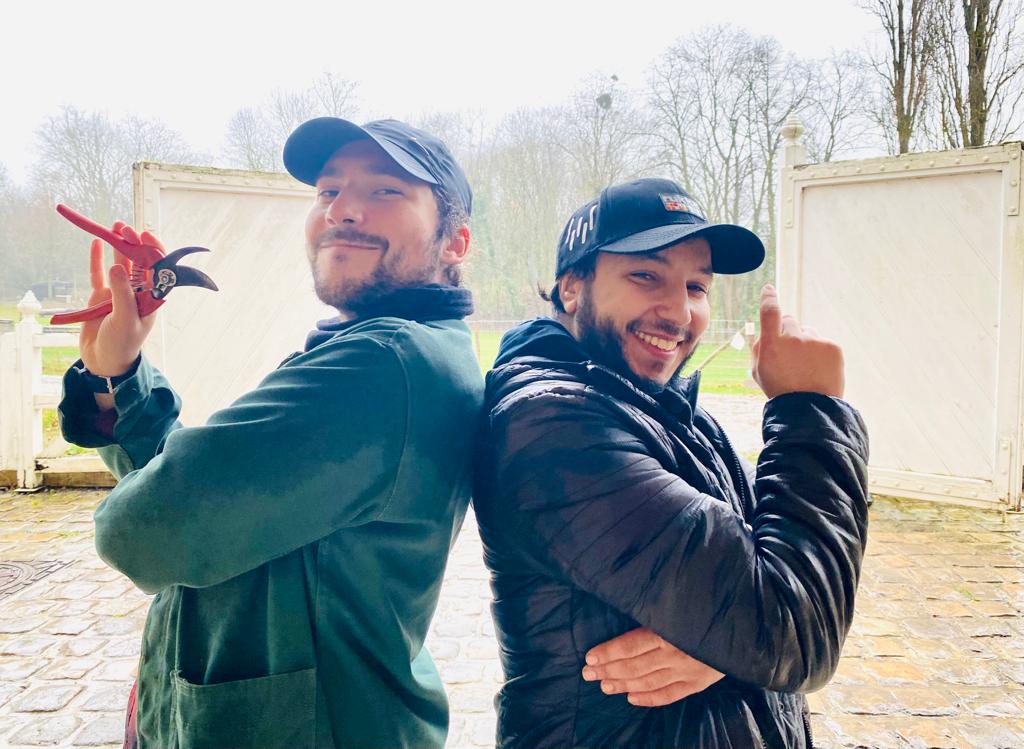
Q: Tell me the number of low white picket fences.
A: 1